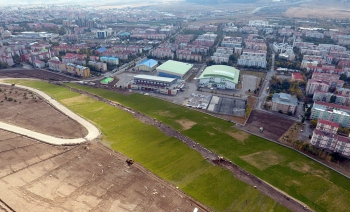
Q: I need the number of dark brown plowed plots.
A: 2